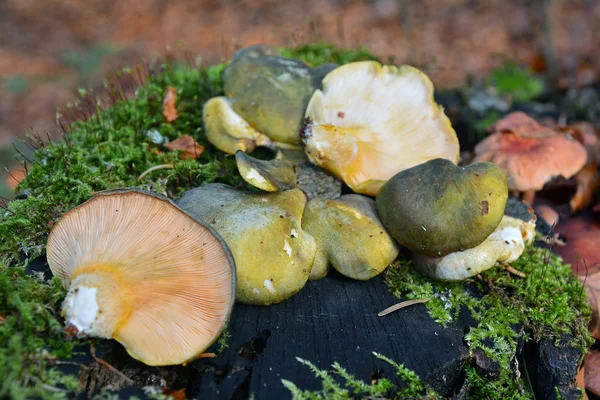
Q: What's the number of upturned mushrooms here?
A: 2